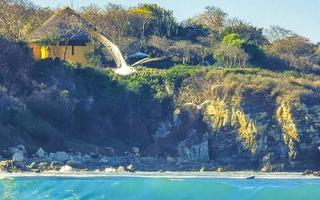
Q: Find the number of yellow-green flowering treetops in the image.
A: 2